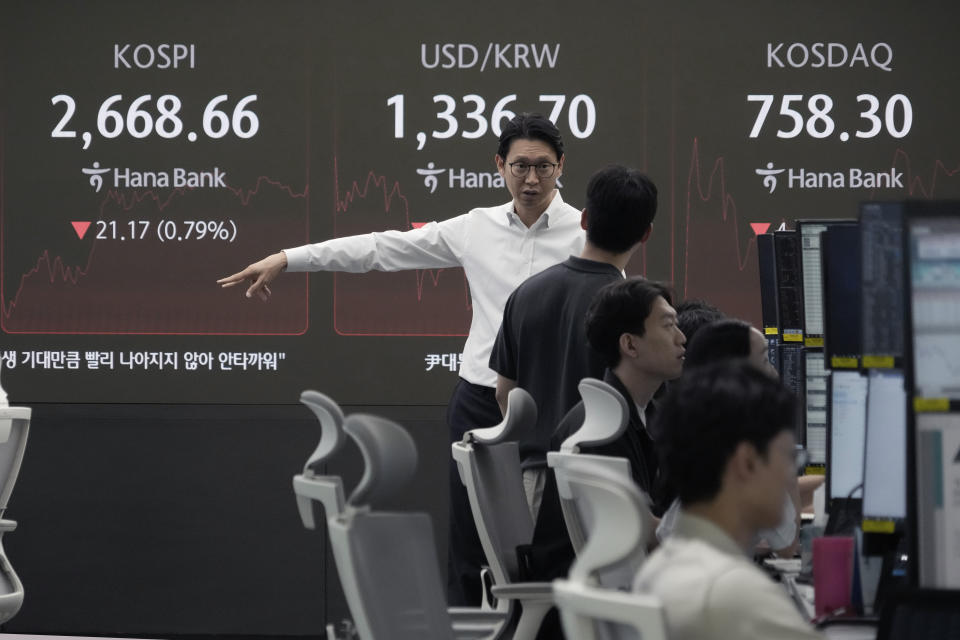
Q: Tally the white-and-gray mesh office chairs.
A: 6